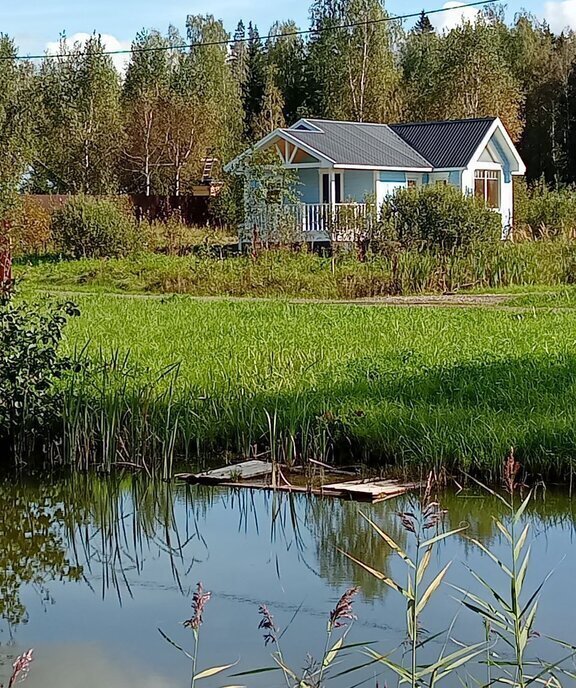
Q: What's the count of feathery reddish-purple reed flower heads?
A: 6